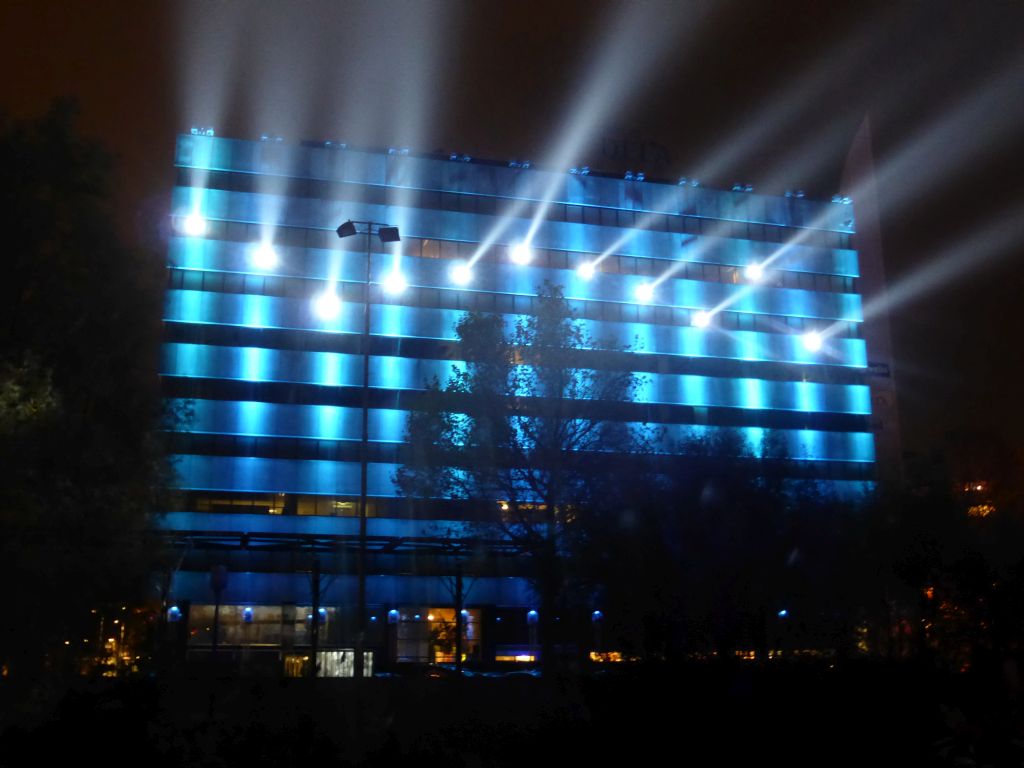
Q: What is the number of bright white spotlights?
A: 11